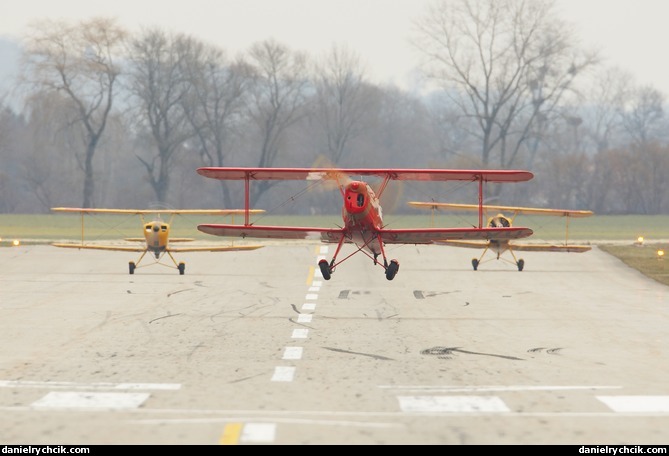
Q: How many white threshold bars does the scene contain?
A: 3